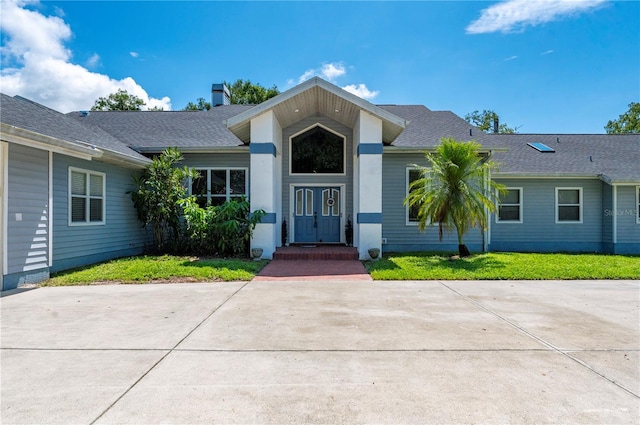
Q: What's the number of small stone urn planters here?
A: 2